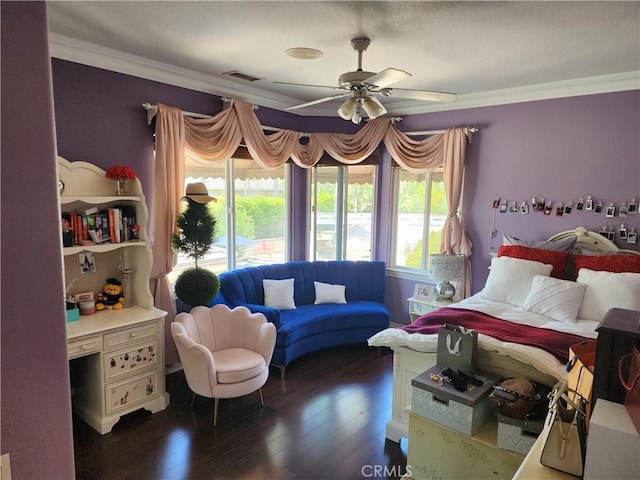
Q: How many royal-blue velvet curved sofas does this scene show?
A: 1